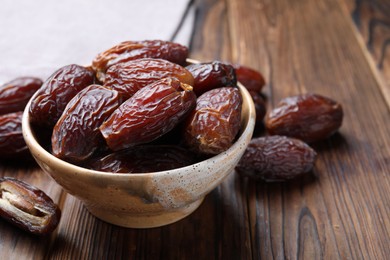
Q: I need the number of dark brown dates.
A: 15